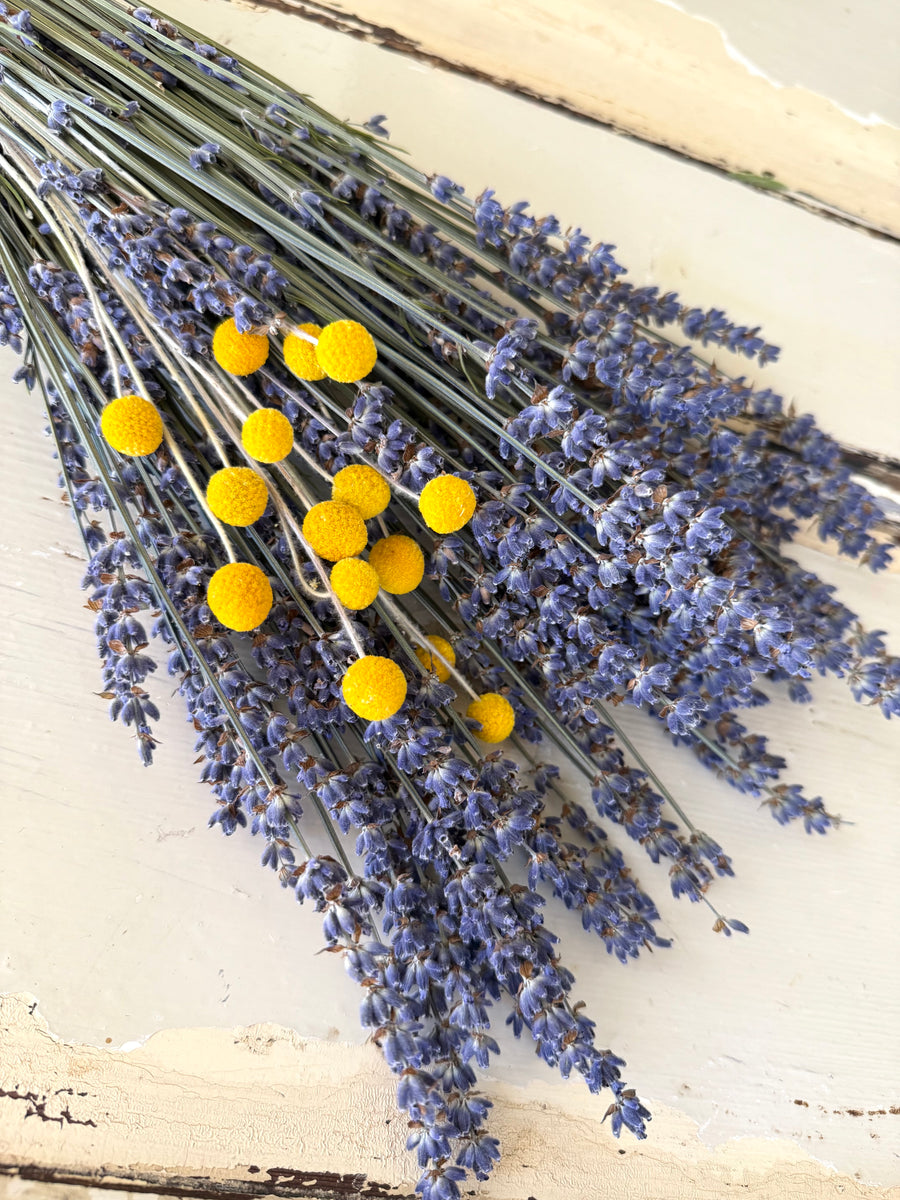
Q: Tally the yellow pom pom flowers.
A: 15